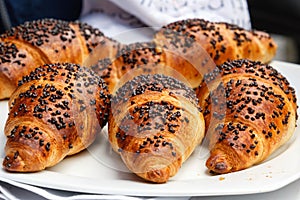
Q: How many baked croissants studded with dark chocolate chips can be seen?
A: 5